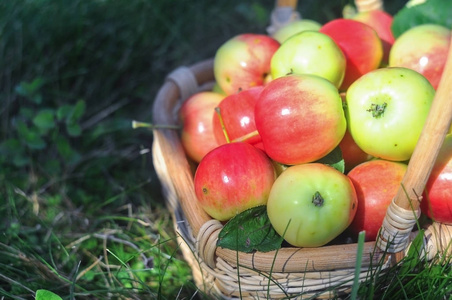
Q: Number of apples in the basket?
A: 15